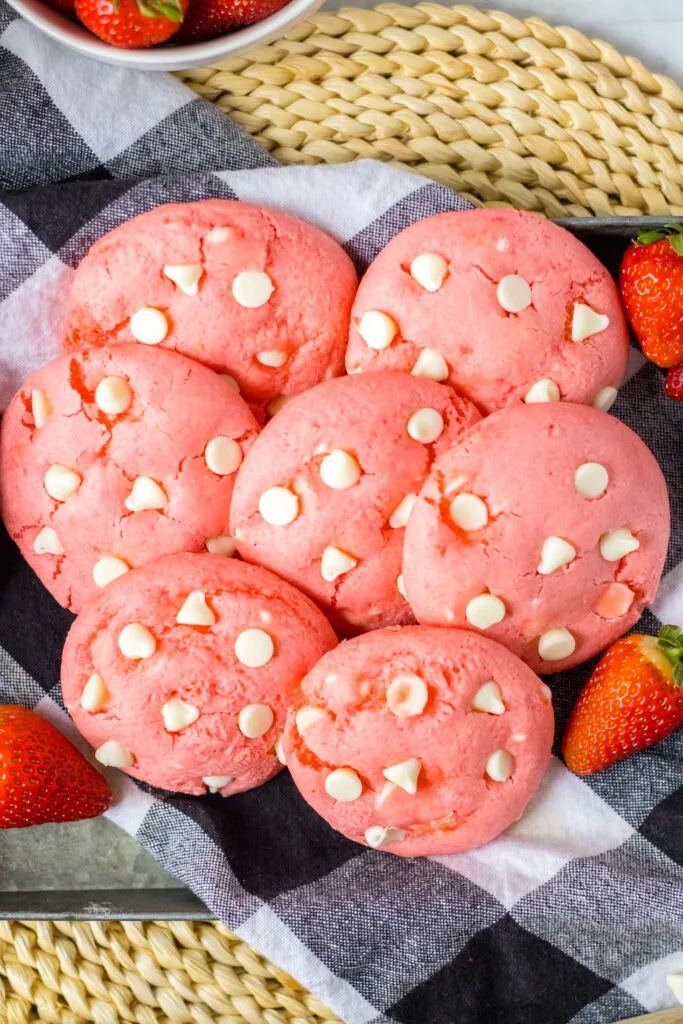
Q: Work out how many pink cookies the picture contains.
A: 7